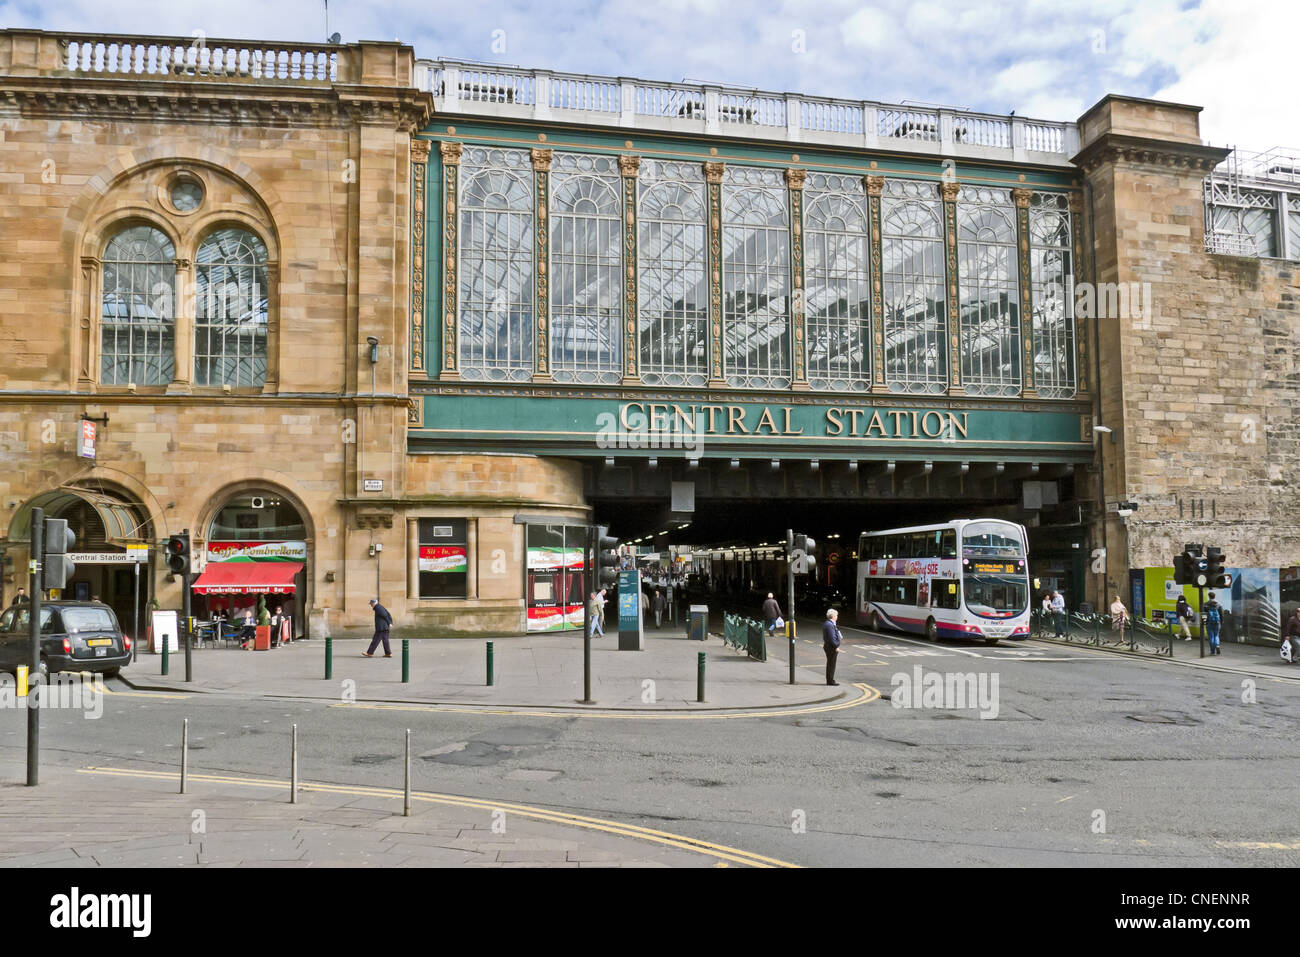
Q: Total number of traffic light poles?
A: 5